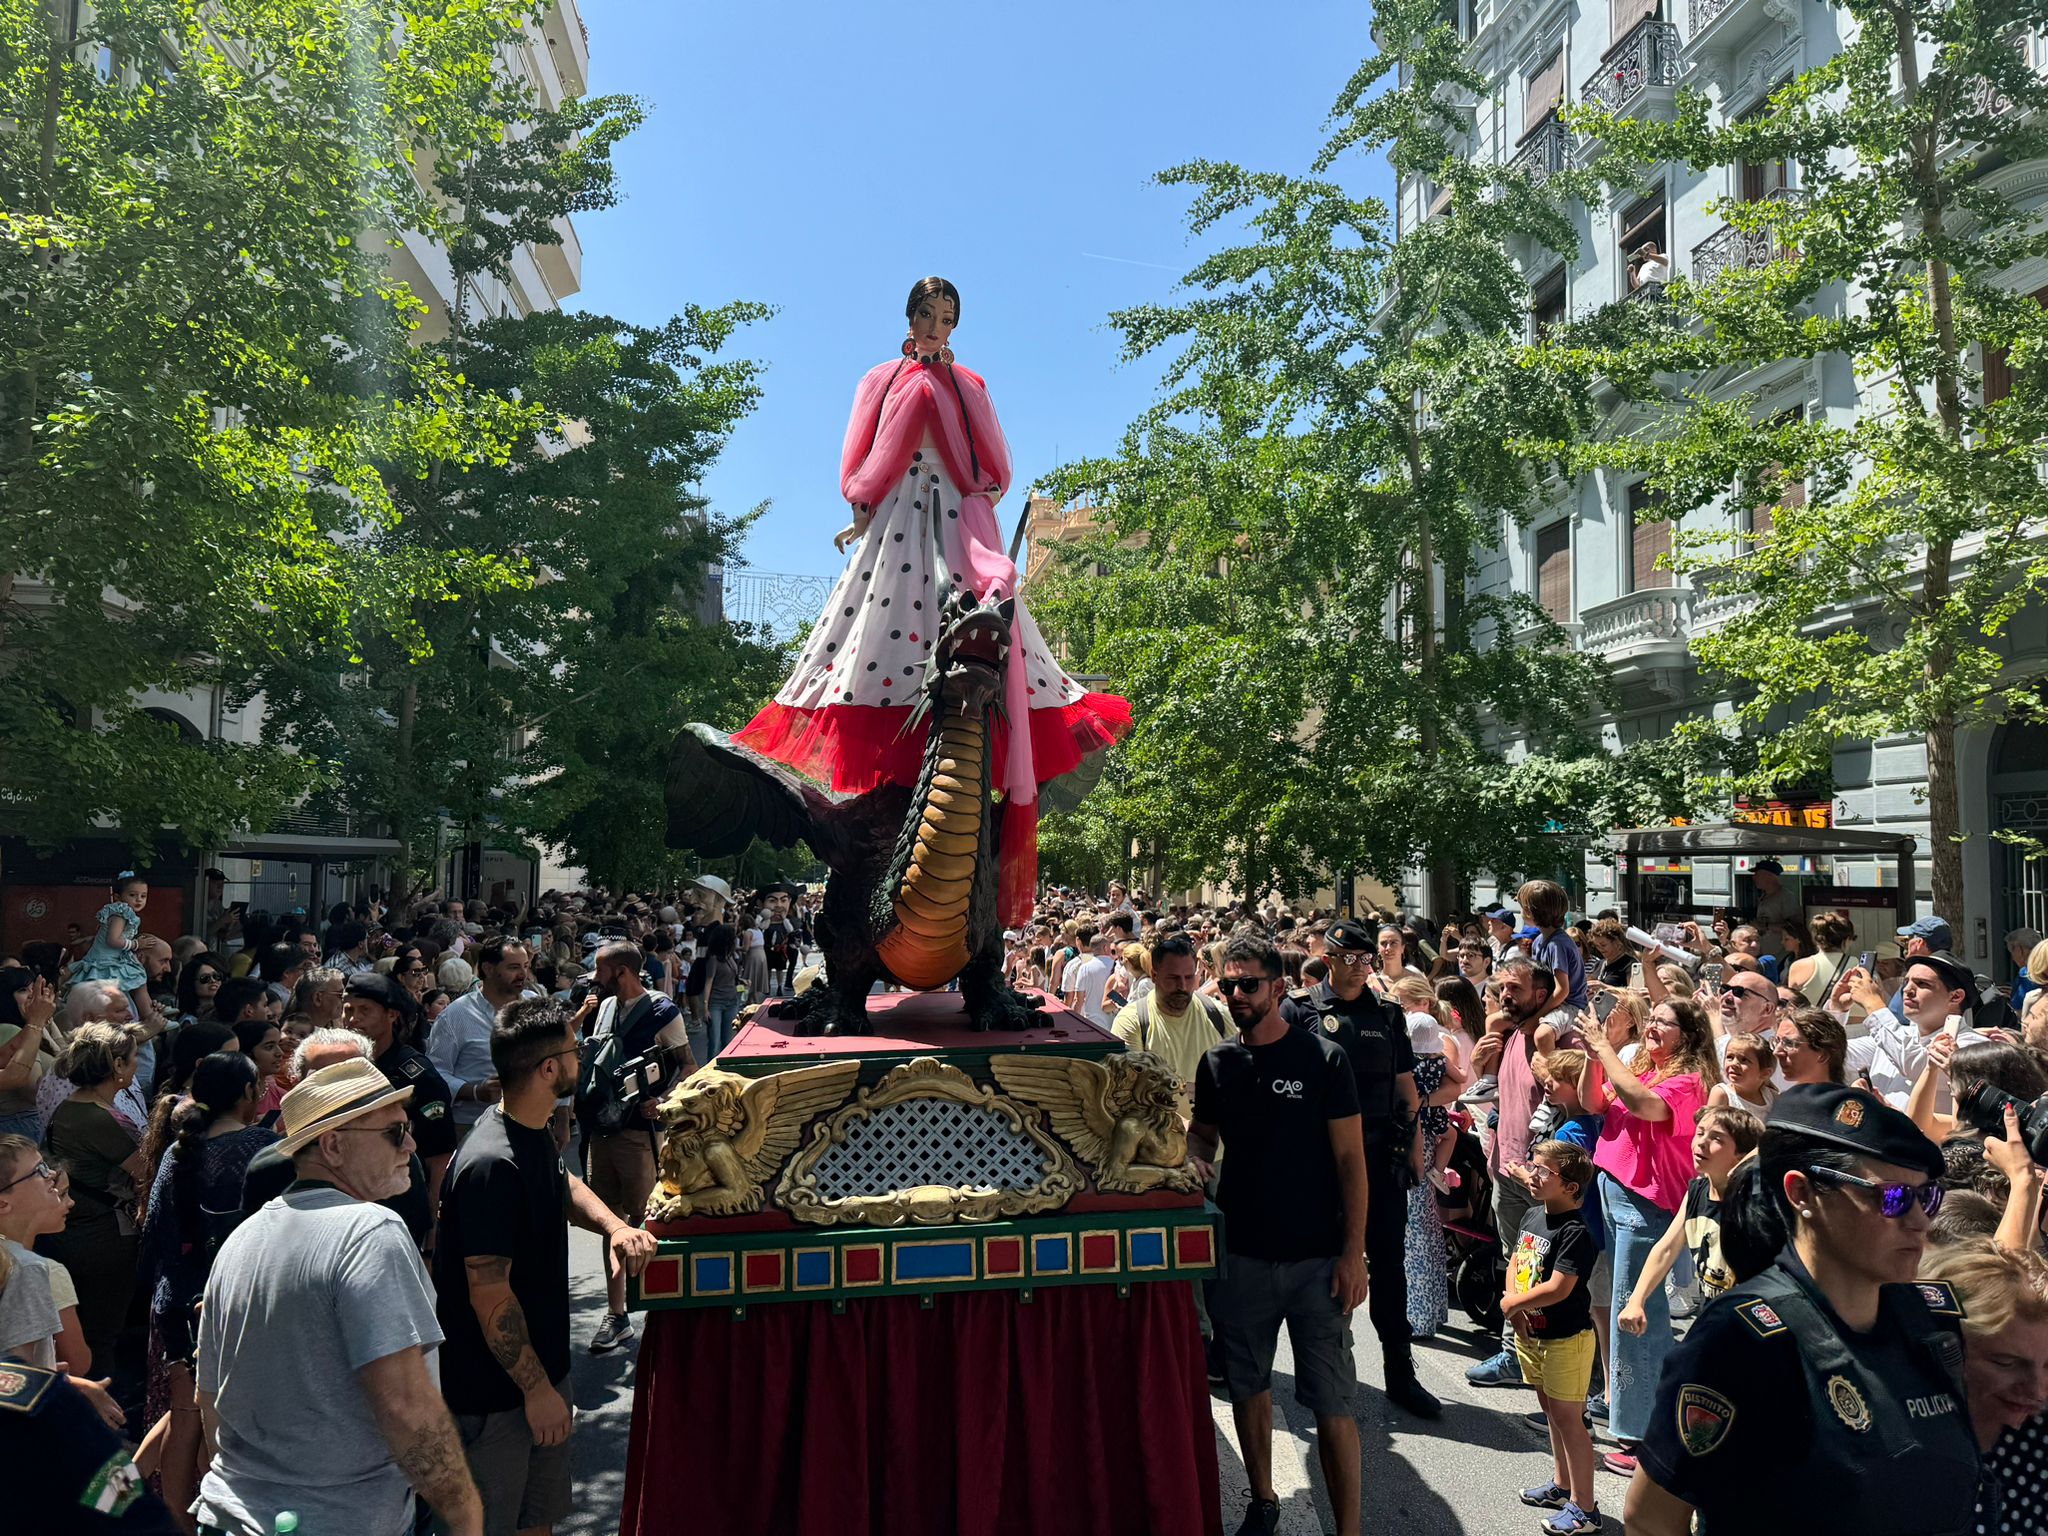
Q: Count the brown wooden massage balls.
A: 0